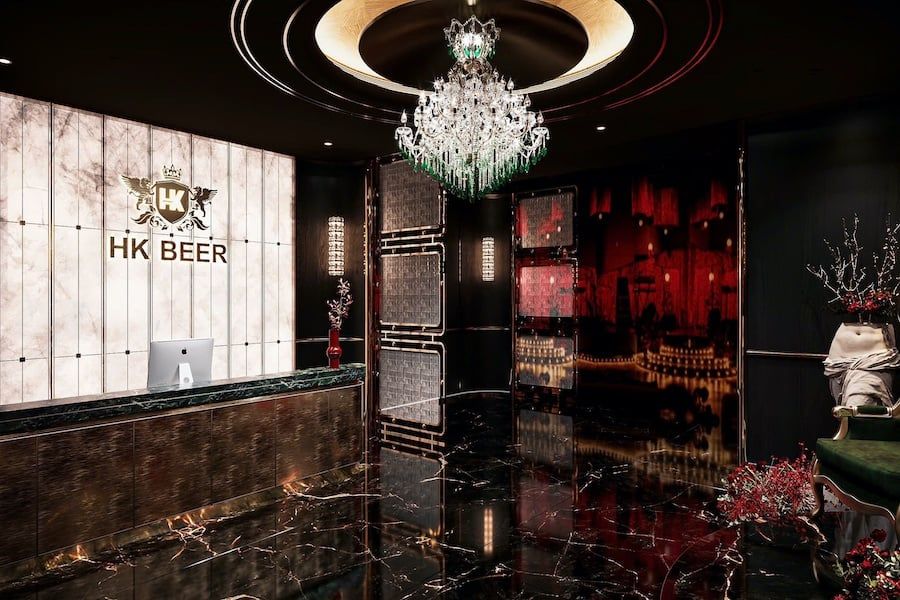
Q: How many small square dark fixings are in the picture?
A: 12